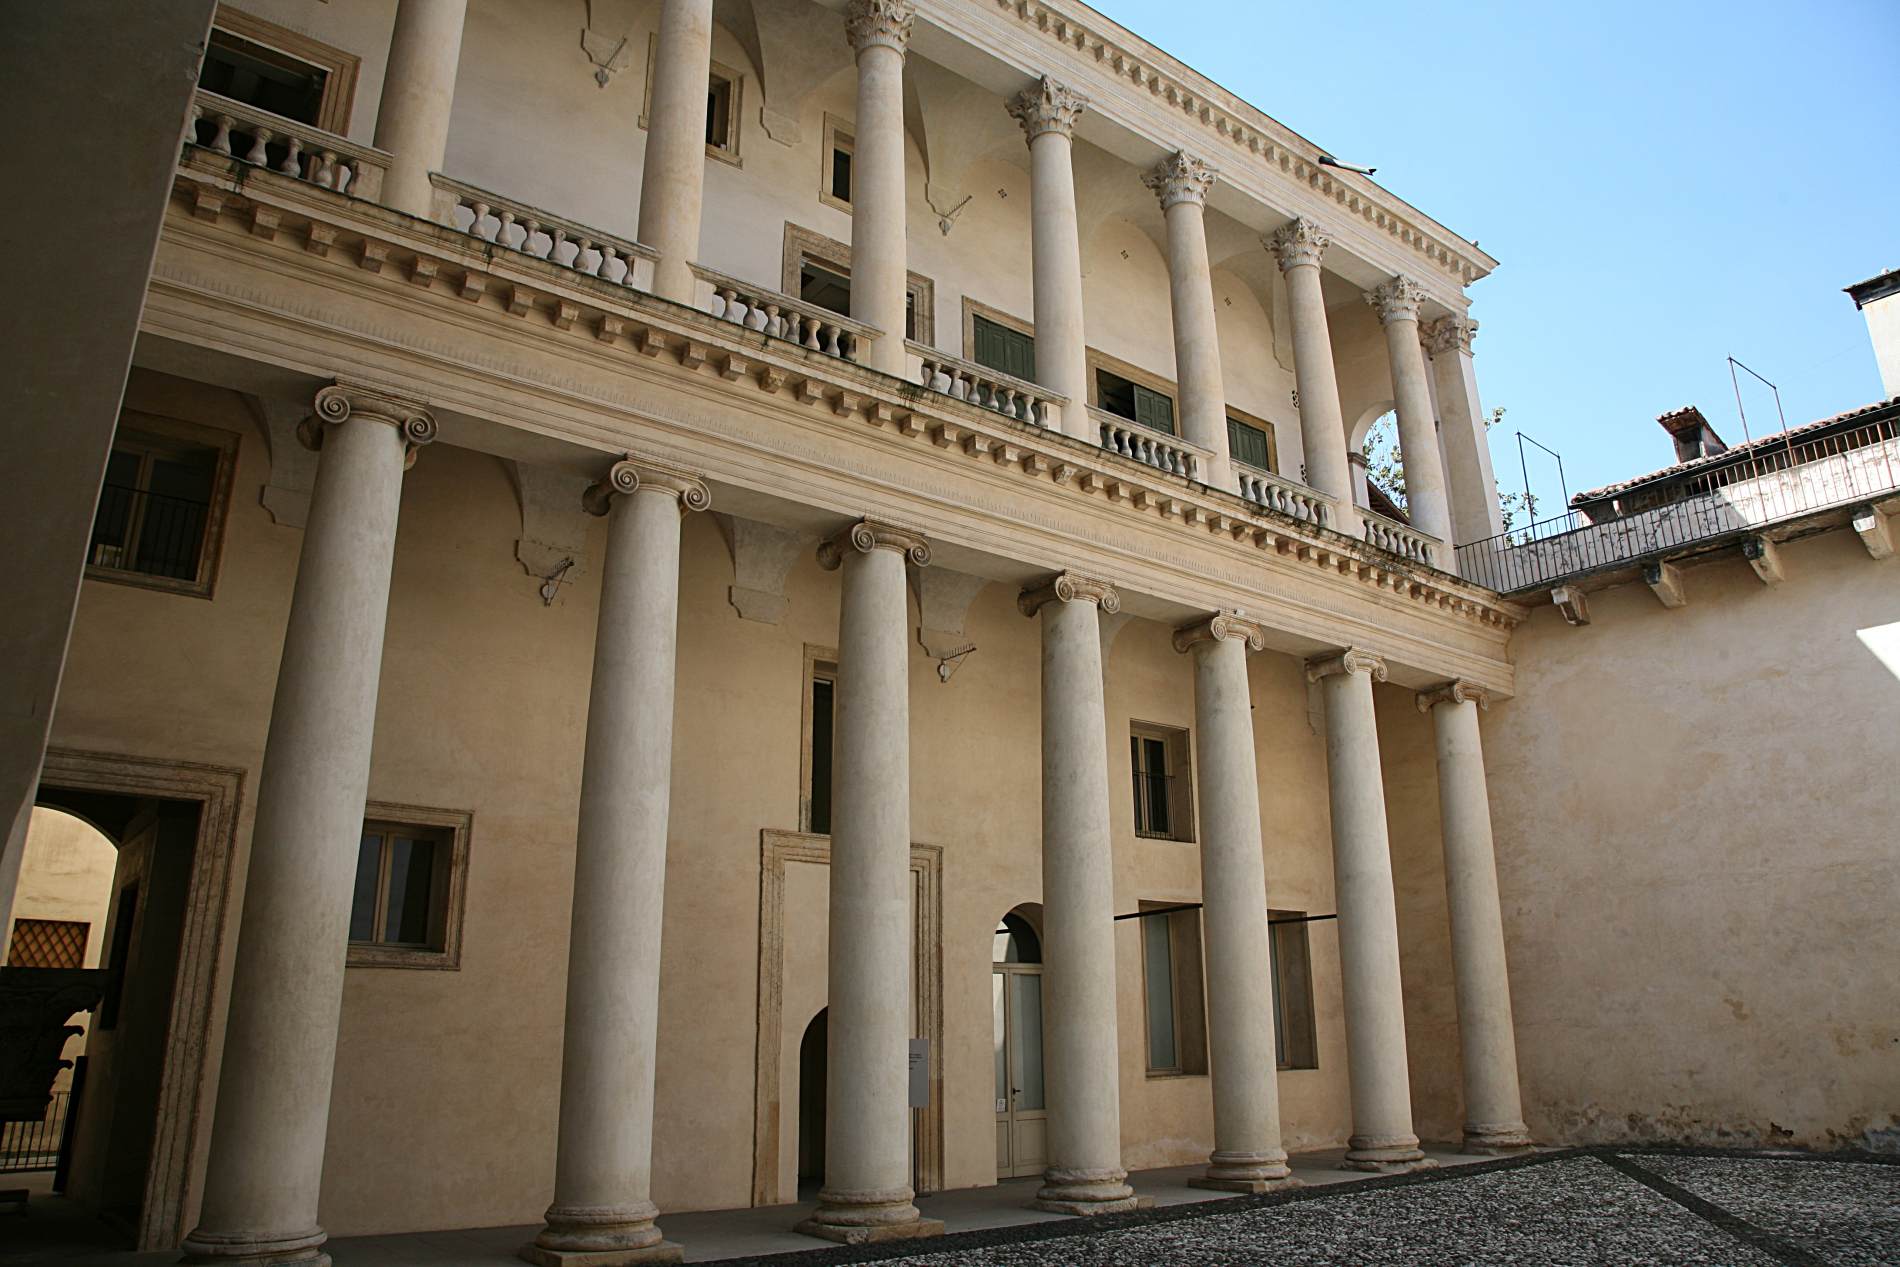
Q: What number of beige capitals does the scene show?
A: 13